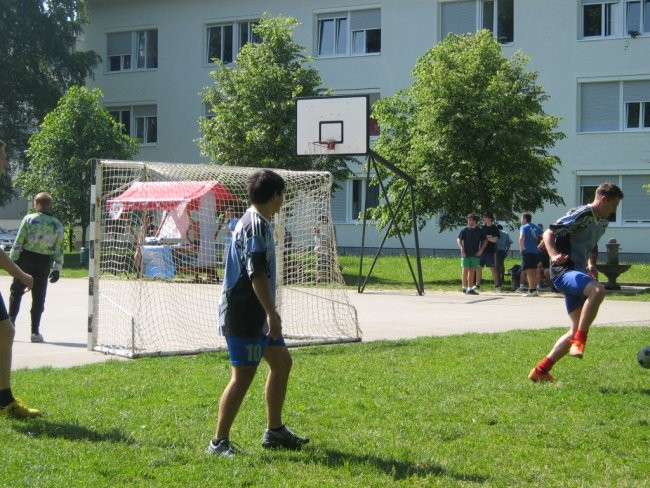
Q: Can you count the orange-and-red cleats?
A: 2